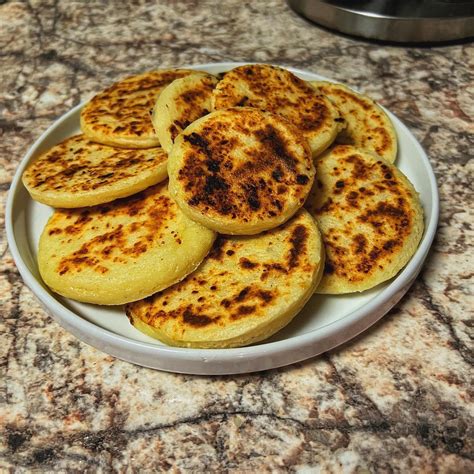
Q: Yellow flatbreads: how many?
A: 9